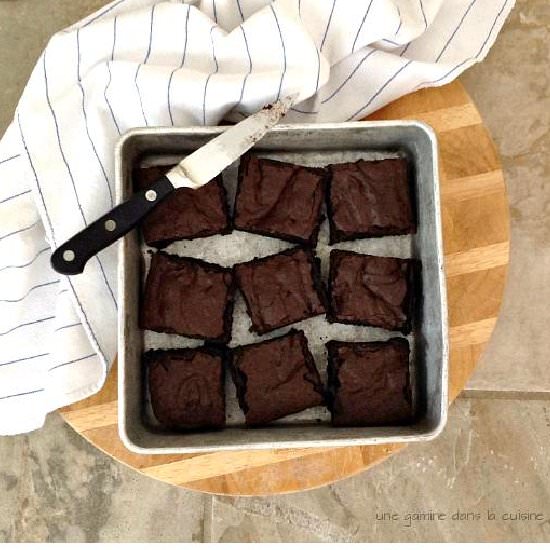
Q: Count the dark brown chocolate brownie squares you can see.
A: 9